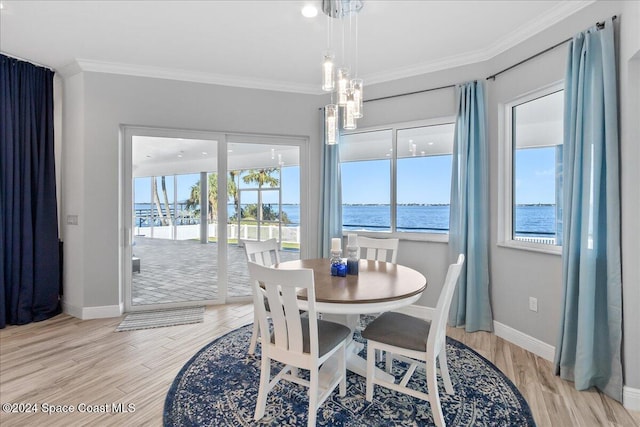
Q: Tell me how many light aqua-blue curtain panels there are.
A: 3